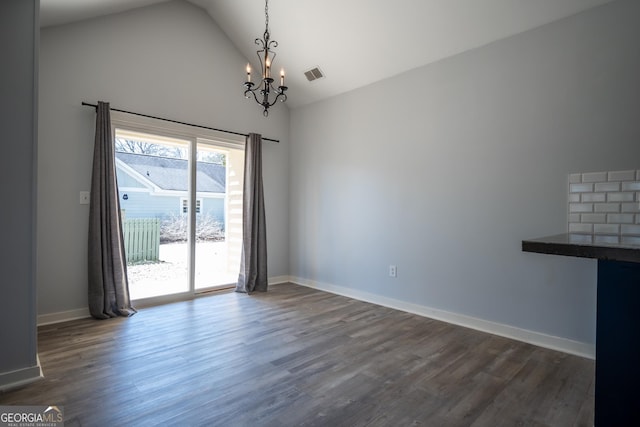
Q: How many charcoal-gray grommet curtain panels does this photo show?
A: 2